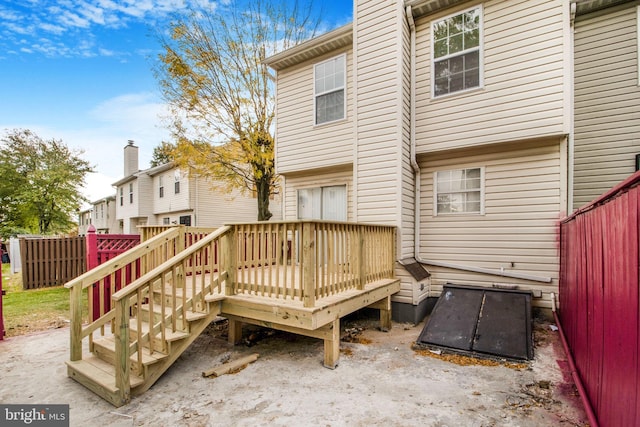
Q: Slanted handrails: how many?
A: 2